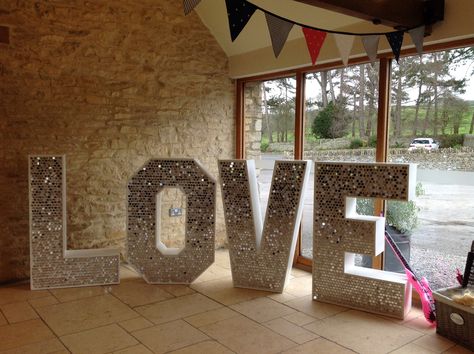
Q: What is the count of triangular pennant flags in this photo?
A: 8